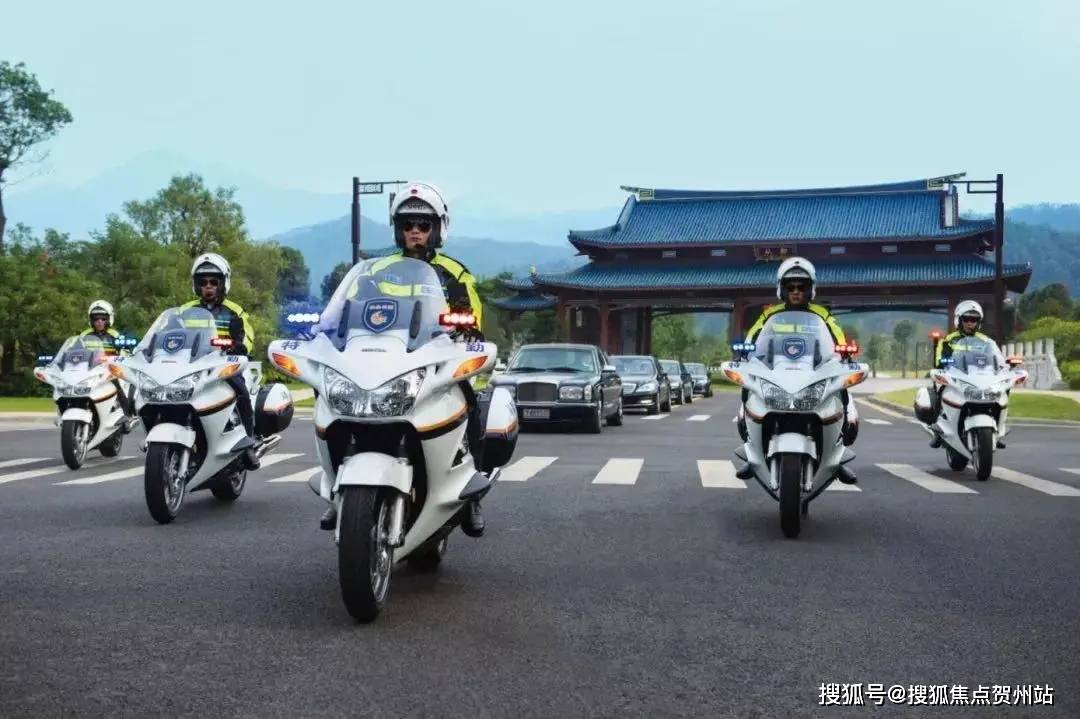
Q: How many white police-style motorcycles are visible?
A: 5